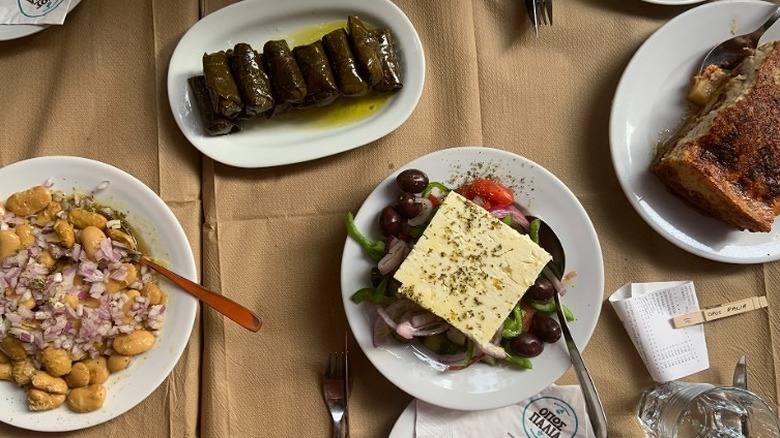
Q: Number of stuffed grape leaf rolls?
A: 8